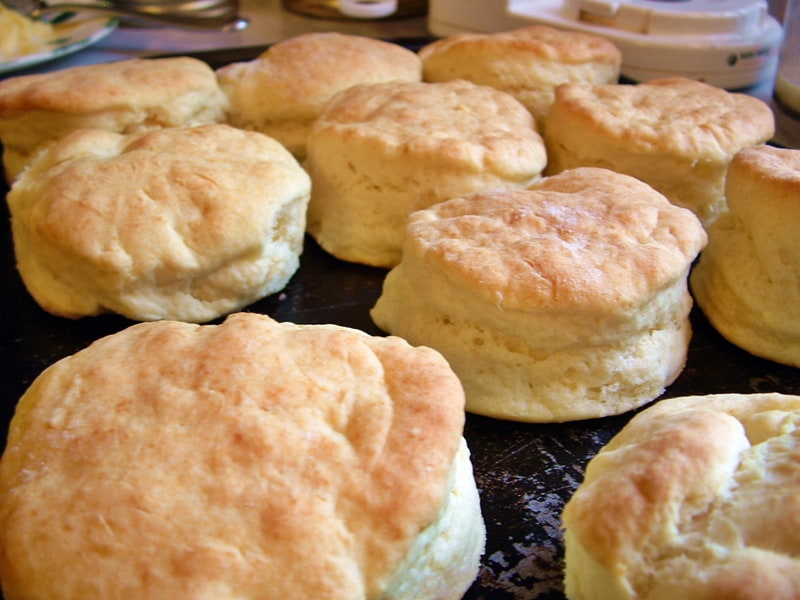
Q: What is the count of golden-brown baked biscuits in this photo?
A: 10